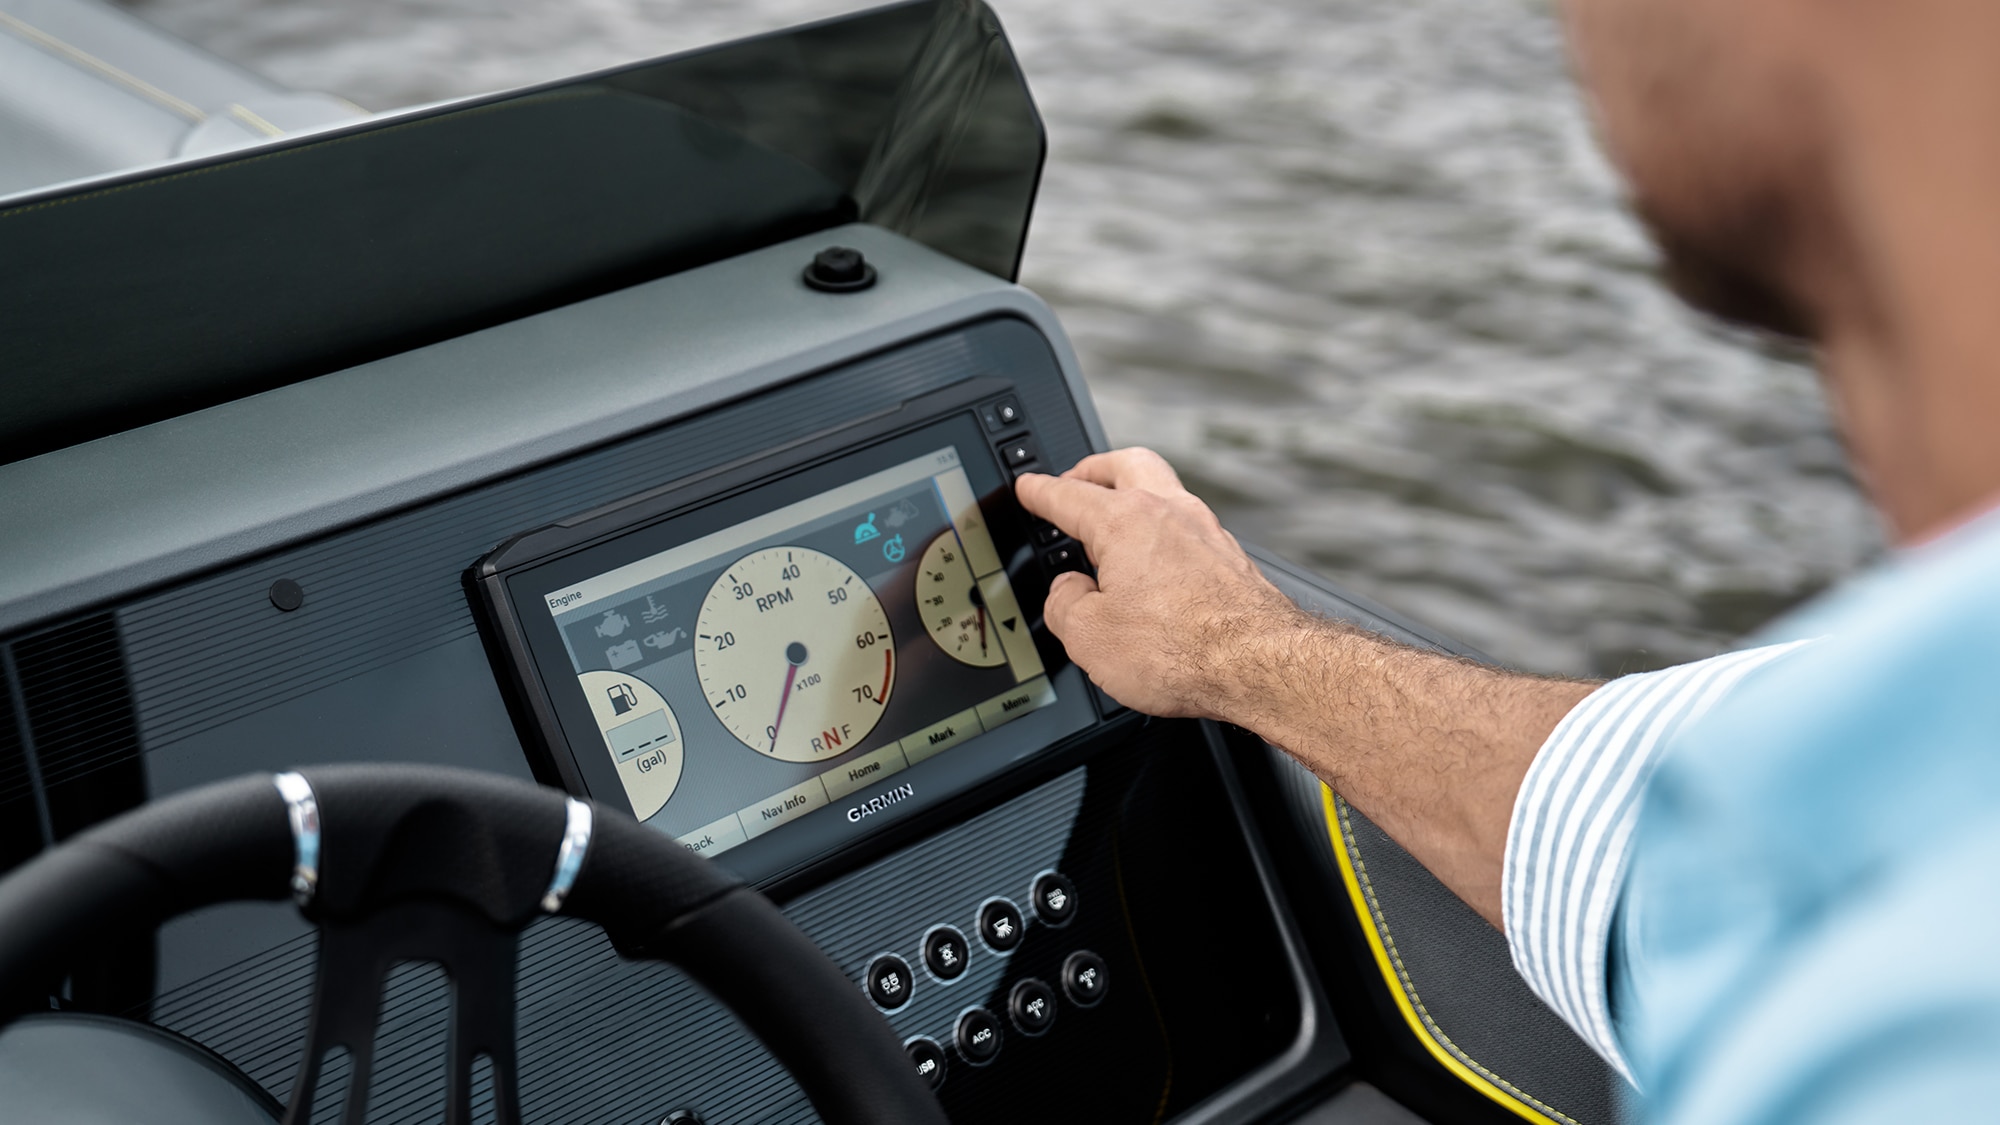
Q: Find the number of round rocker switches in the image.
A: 8